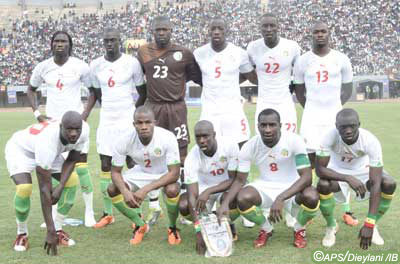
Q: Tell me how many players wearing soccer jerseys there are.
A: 11